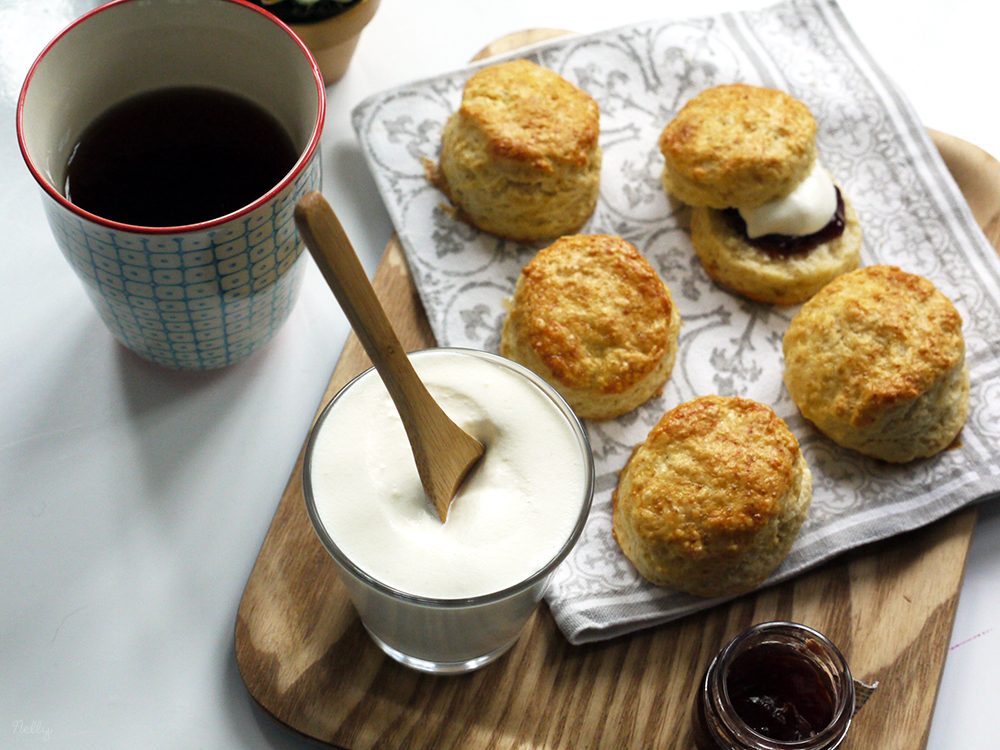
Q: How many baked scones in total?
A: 5